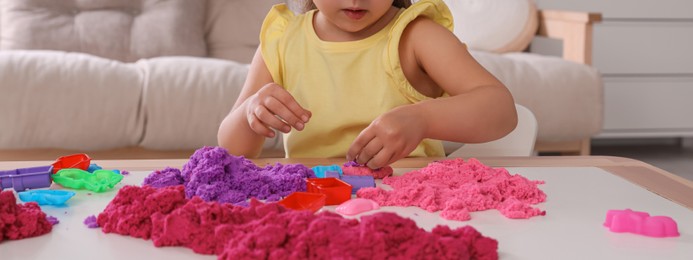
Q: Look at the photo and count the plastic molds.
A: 11